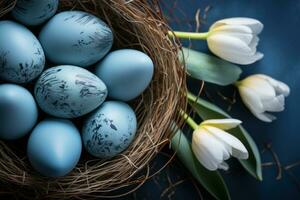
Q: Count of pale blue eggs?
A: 8